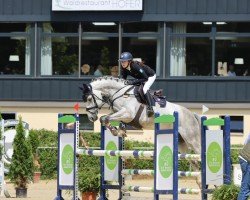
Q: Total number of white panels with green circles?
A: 4